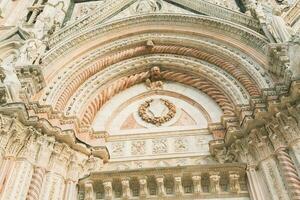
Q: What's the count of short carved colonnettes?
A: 9